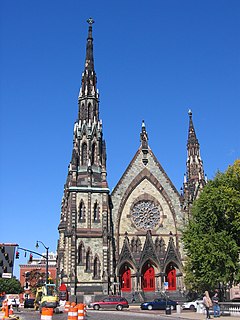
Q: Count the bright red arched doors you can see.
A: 3